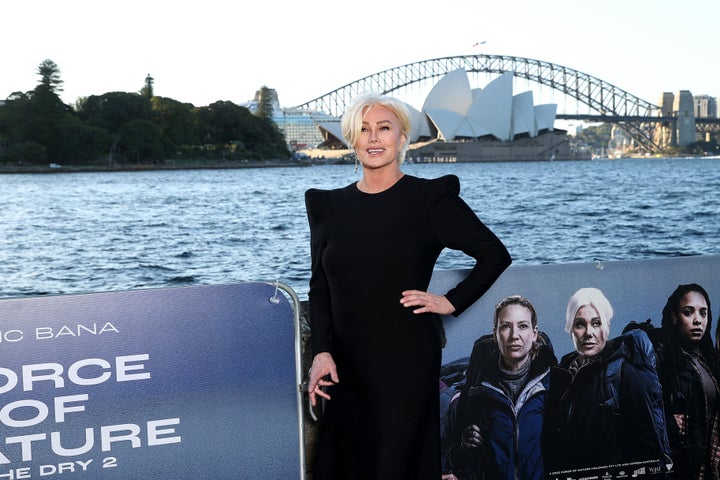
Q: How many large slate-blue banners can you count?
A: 2